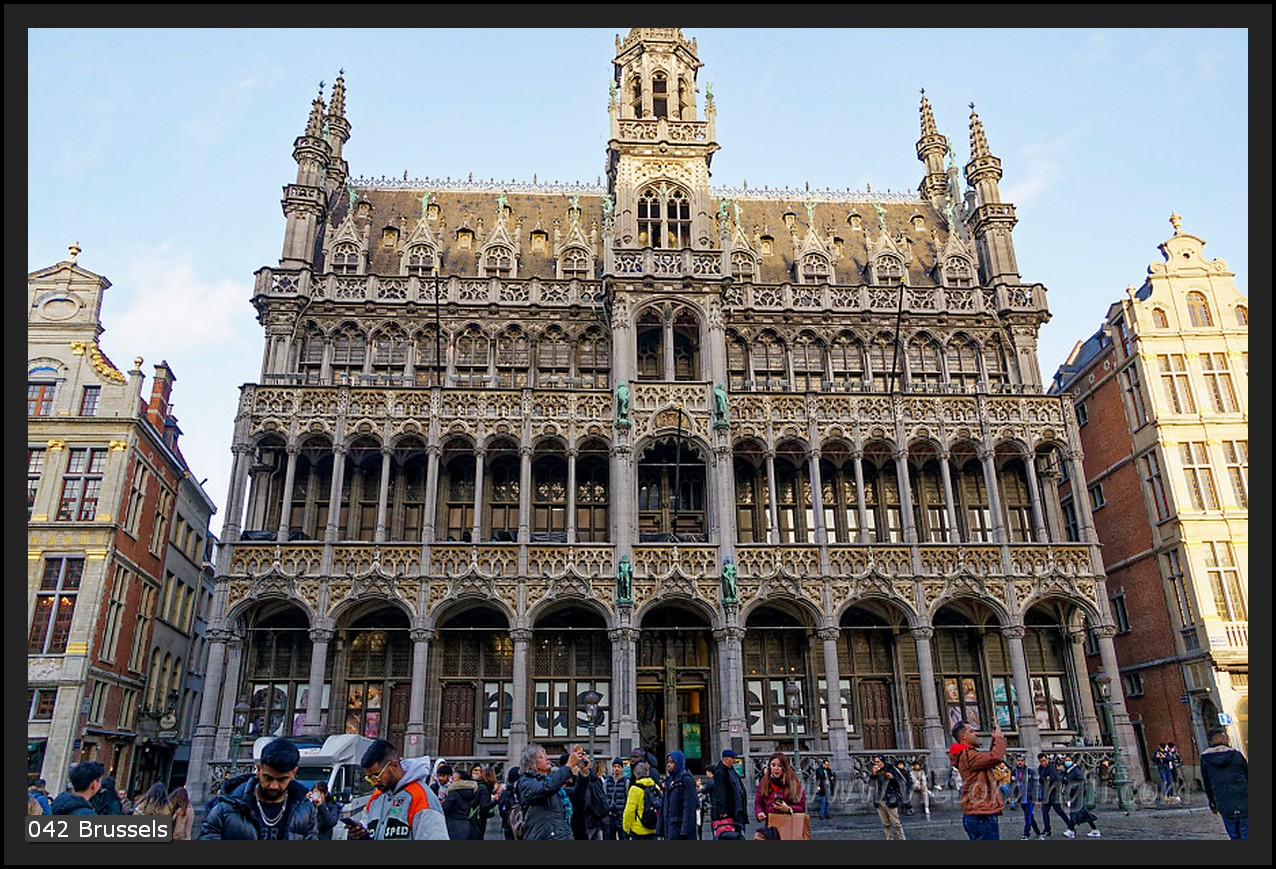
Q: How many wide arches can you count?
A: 9